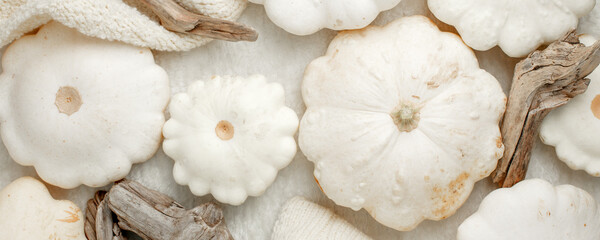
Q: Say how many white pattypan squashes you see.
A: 8